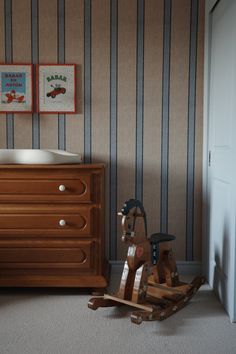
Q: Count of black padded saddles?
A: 1